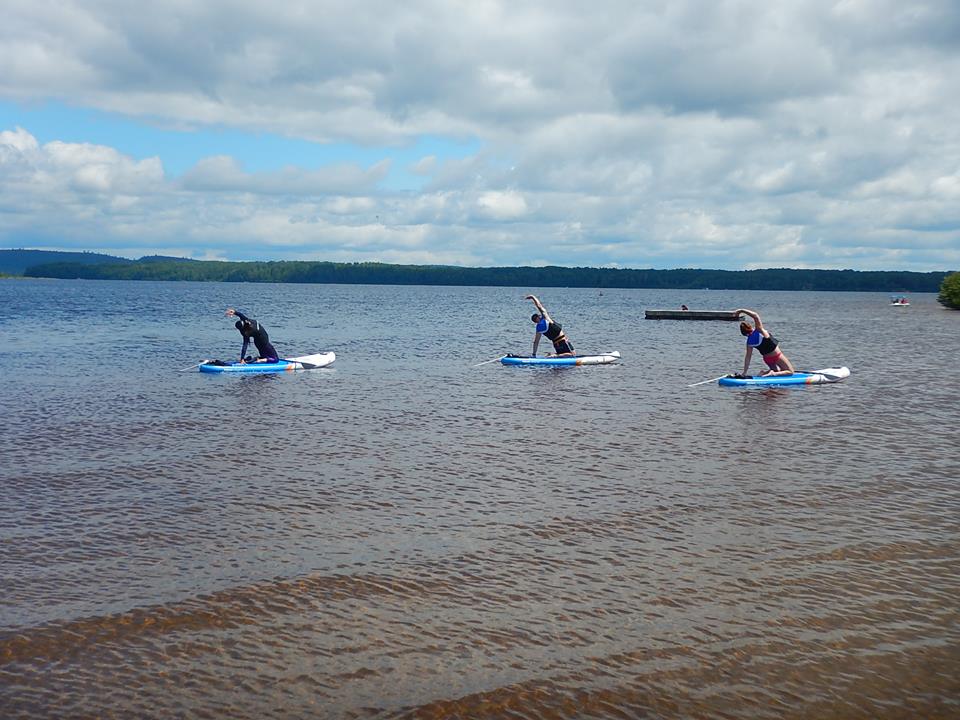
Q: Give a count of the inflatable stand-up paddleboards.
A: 3